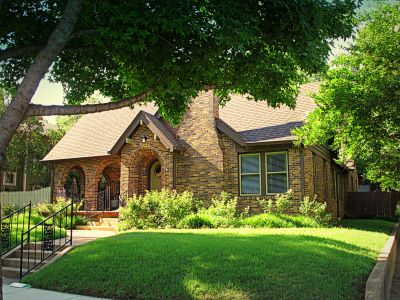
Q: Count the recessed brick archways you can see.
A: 3